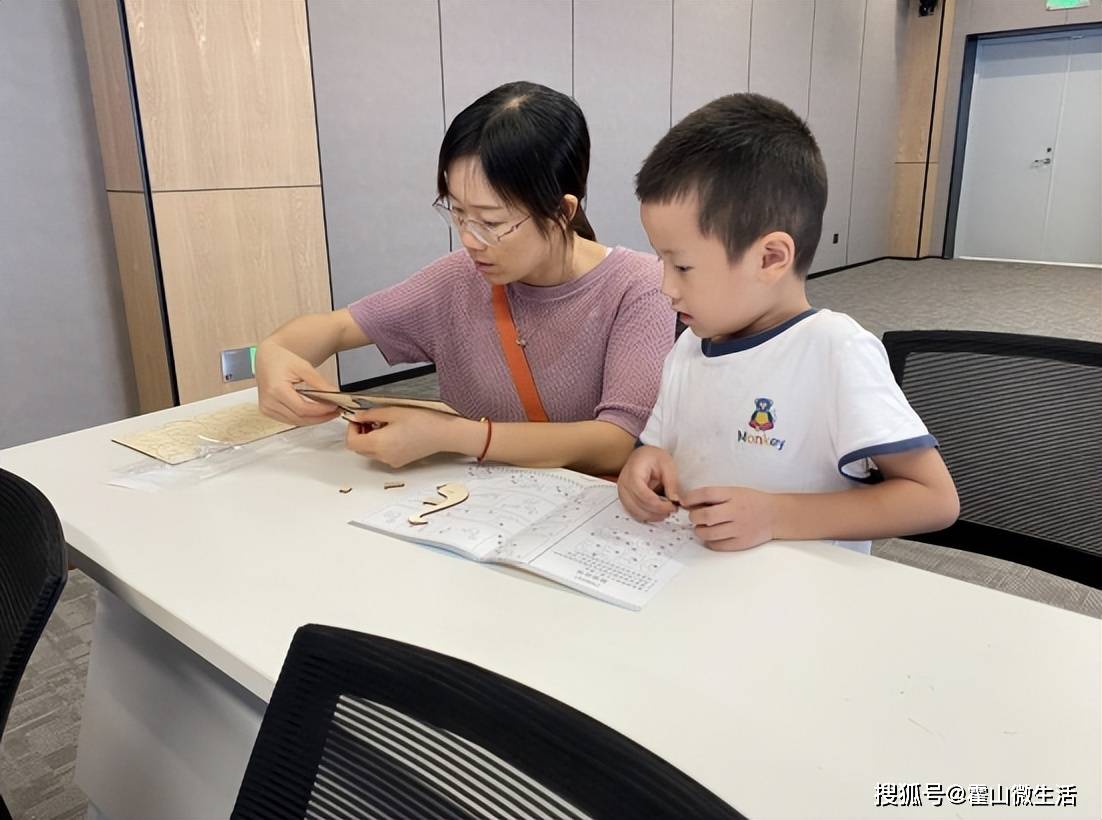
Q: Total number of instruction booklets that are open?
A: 1